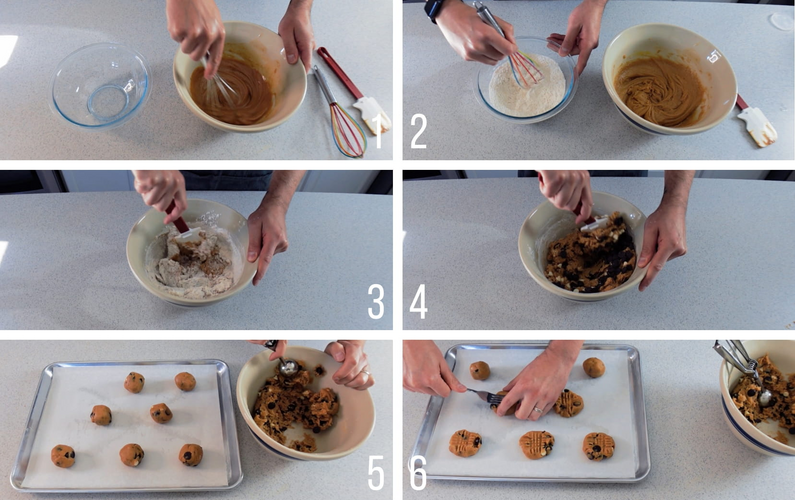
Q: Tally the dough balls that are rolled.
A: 7